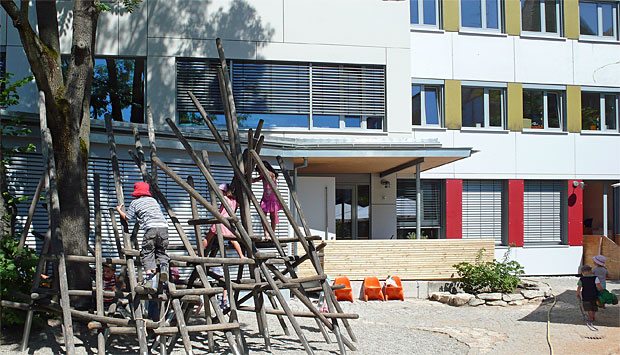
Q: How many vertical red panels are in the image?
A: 3